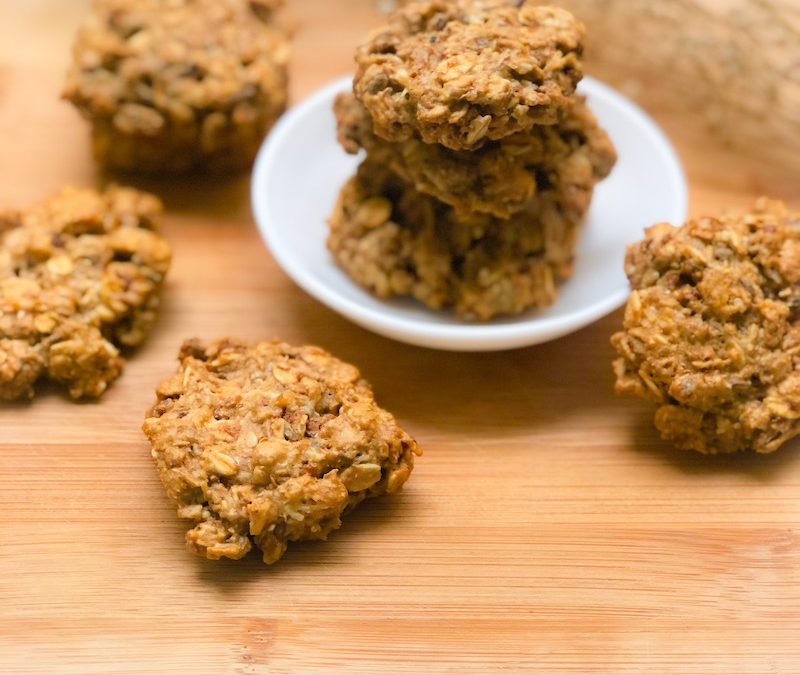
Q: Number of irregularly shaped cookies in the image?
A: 7